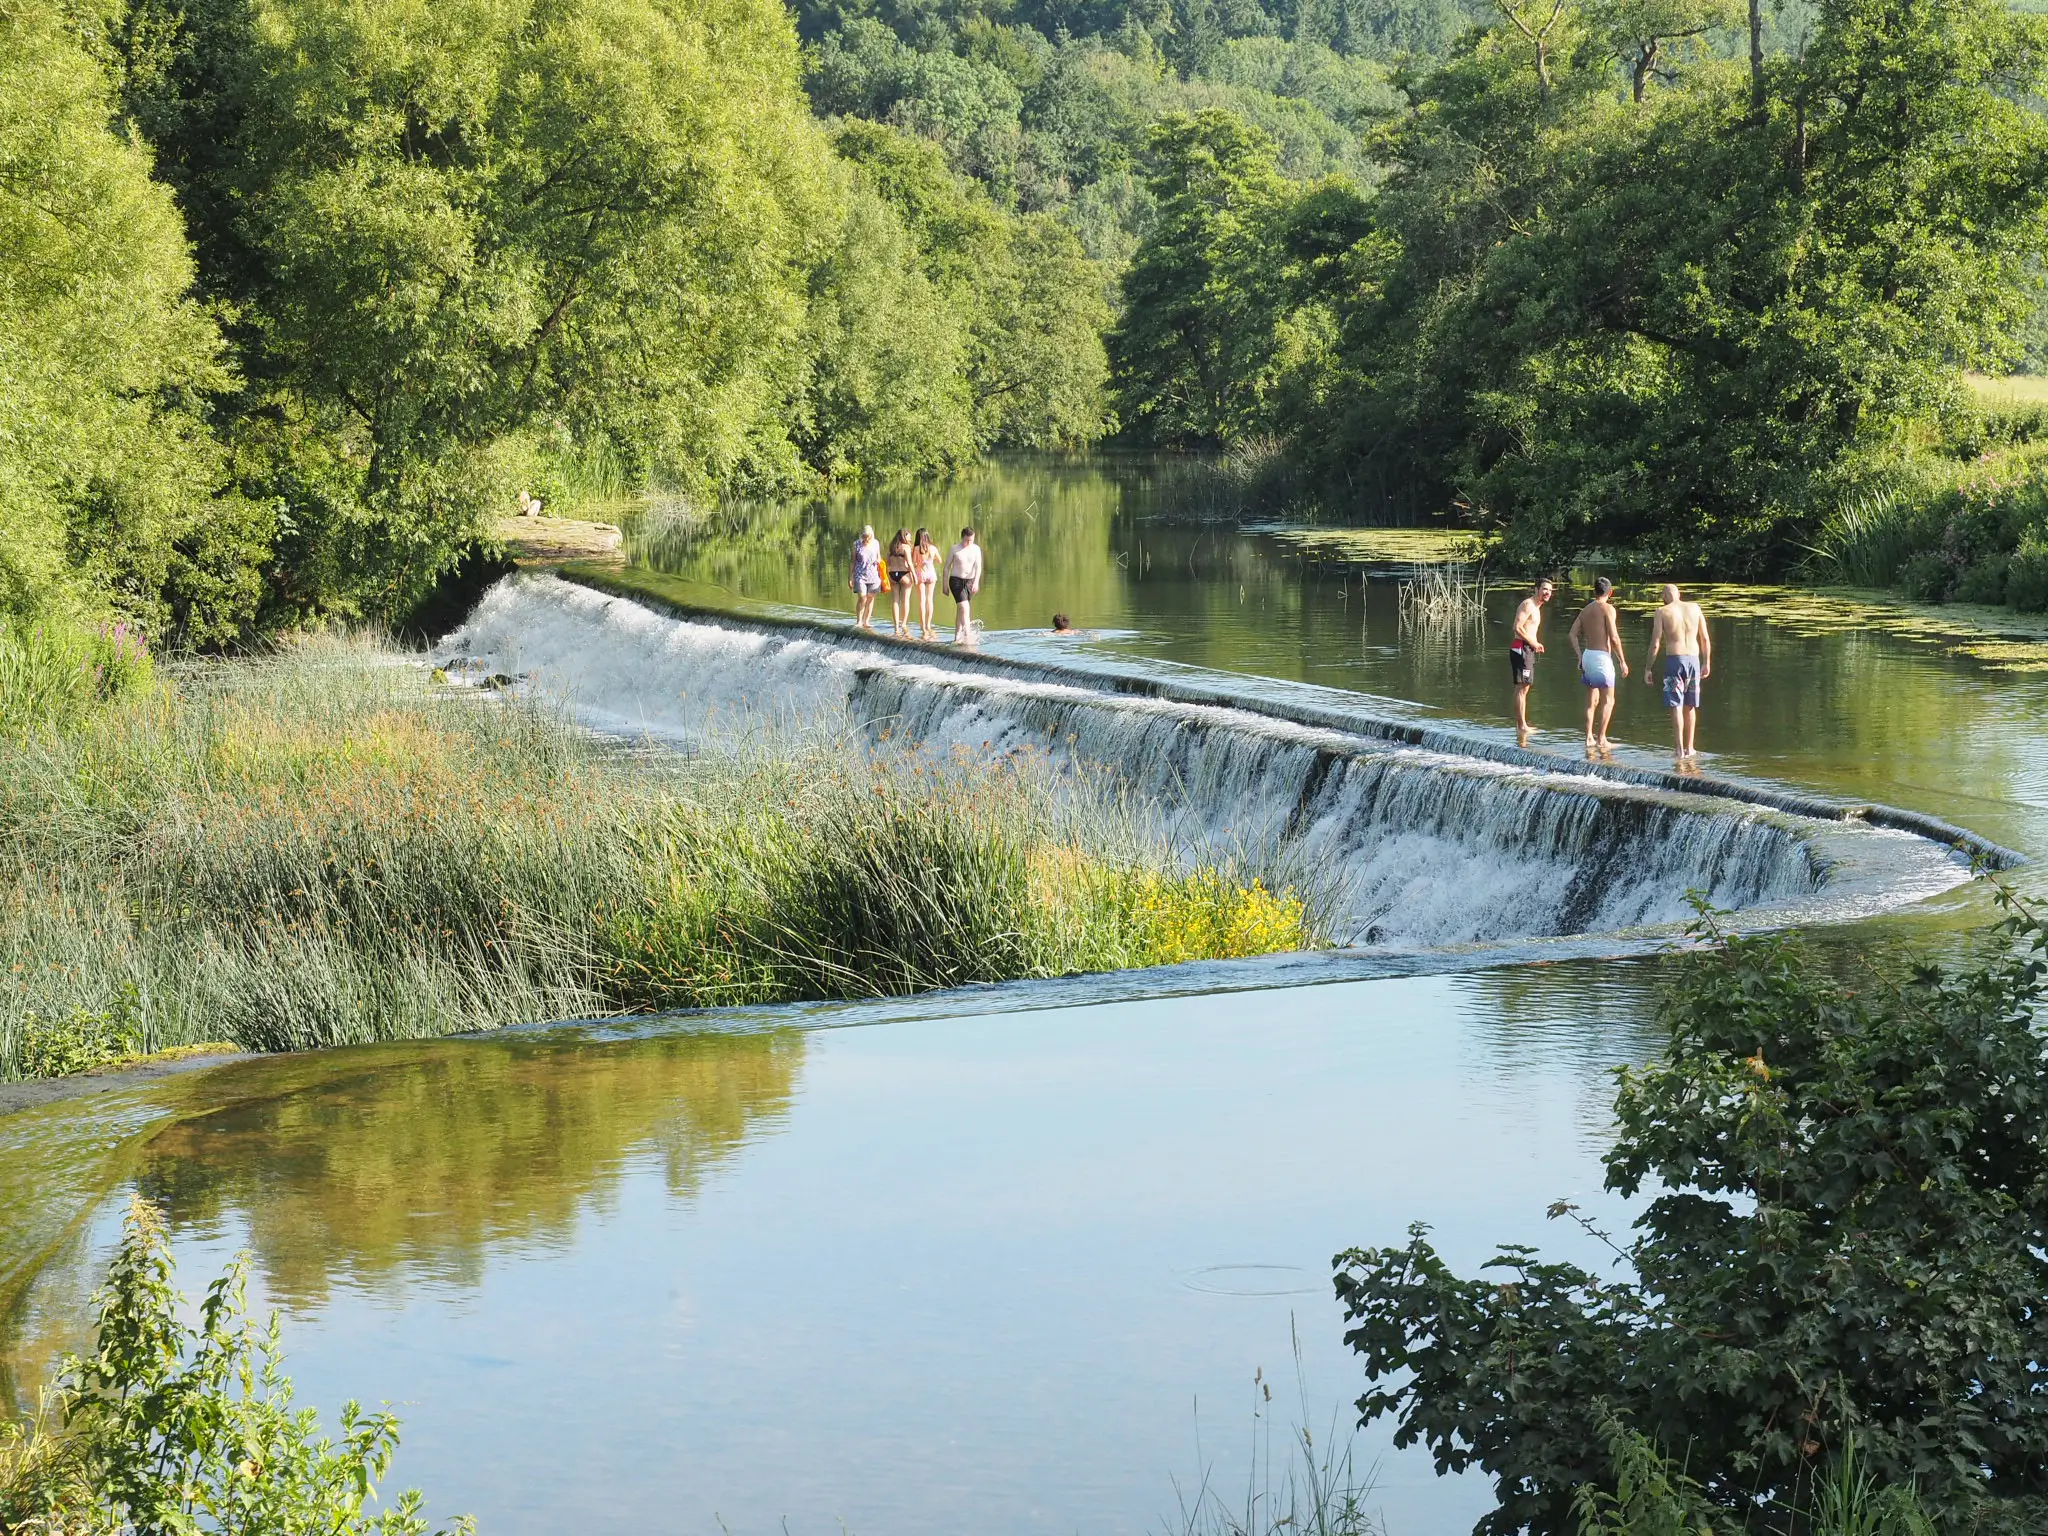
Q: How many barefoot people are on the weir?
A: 7